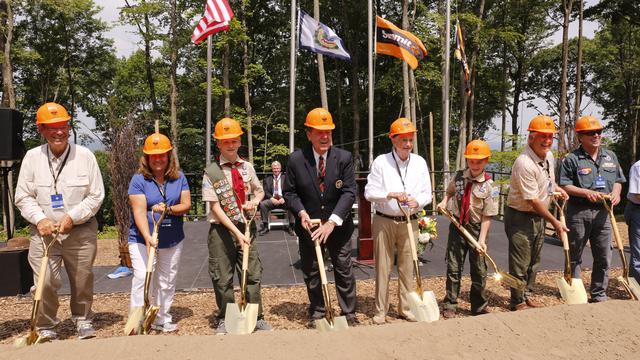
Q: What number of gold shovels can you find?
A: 8